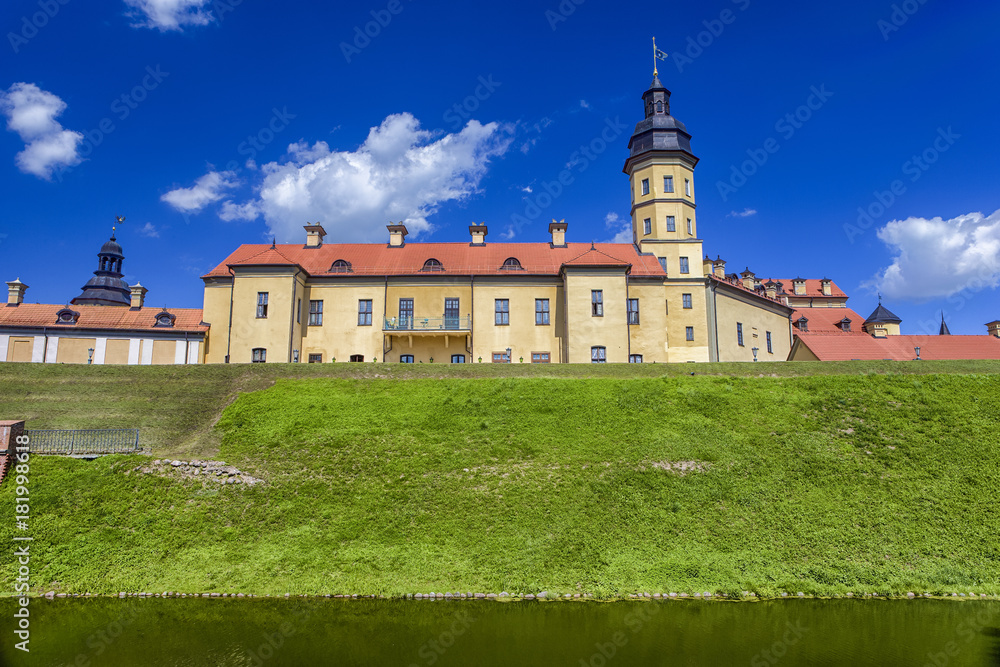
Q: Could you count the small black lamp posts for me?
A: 5